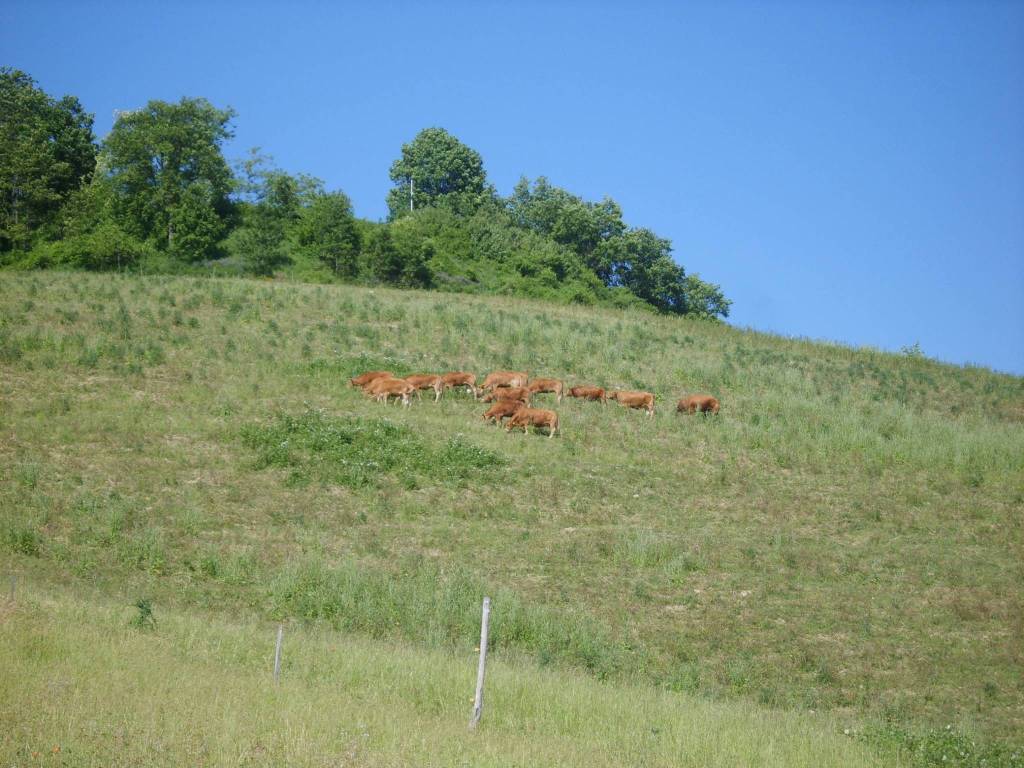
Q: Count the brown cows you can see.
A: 12